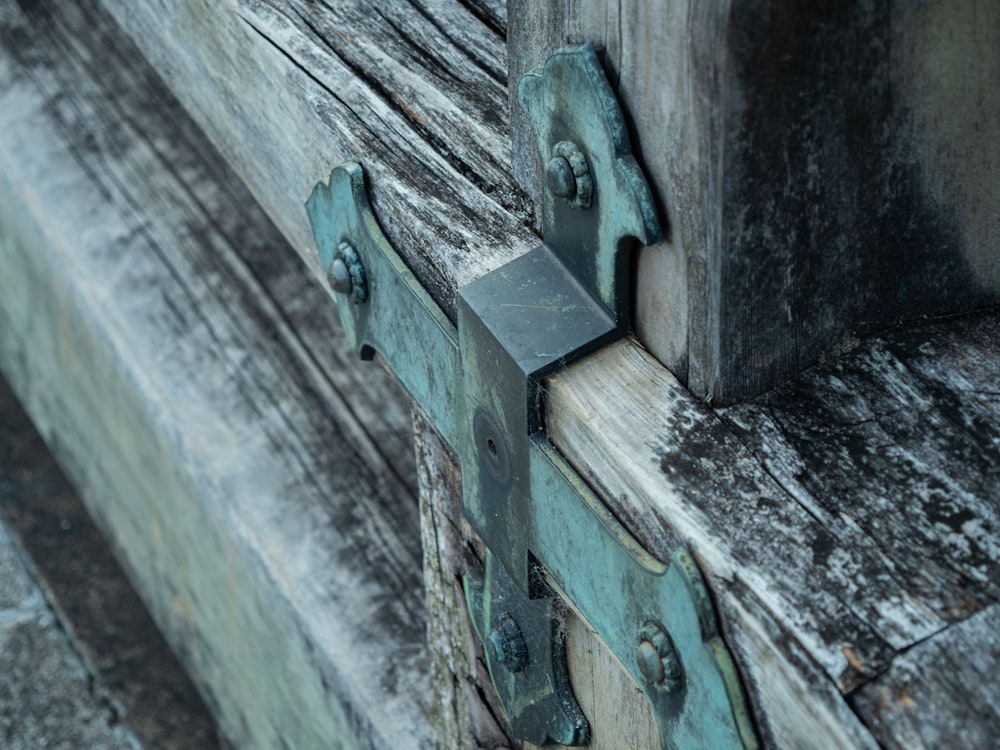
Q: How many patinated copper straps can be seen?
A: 4